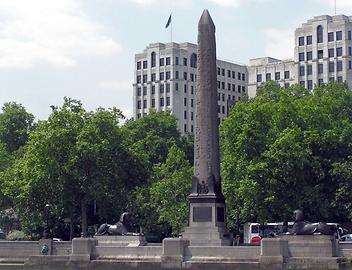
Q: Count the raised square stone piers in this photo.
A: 3